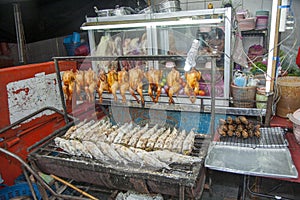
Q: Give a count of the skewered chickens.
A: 10